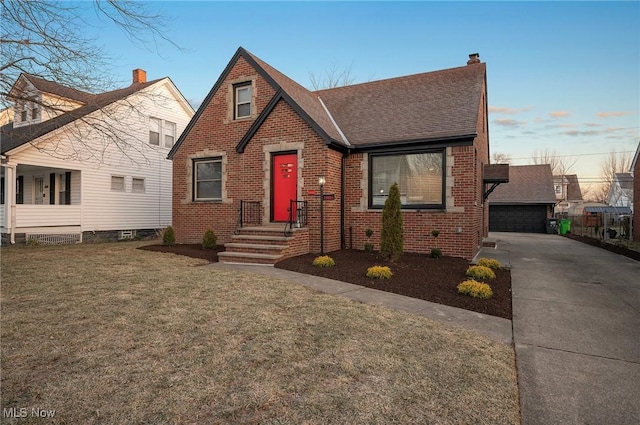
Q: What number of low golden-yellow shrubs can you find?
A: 5